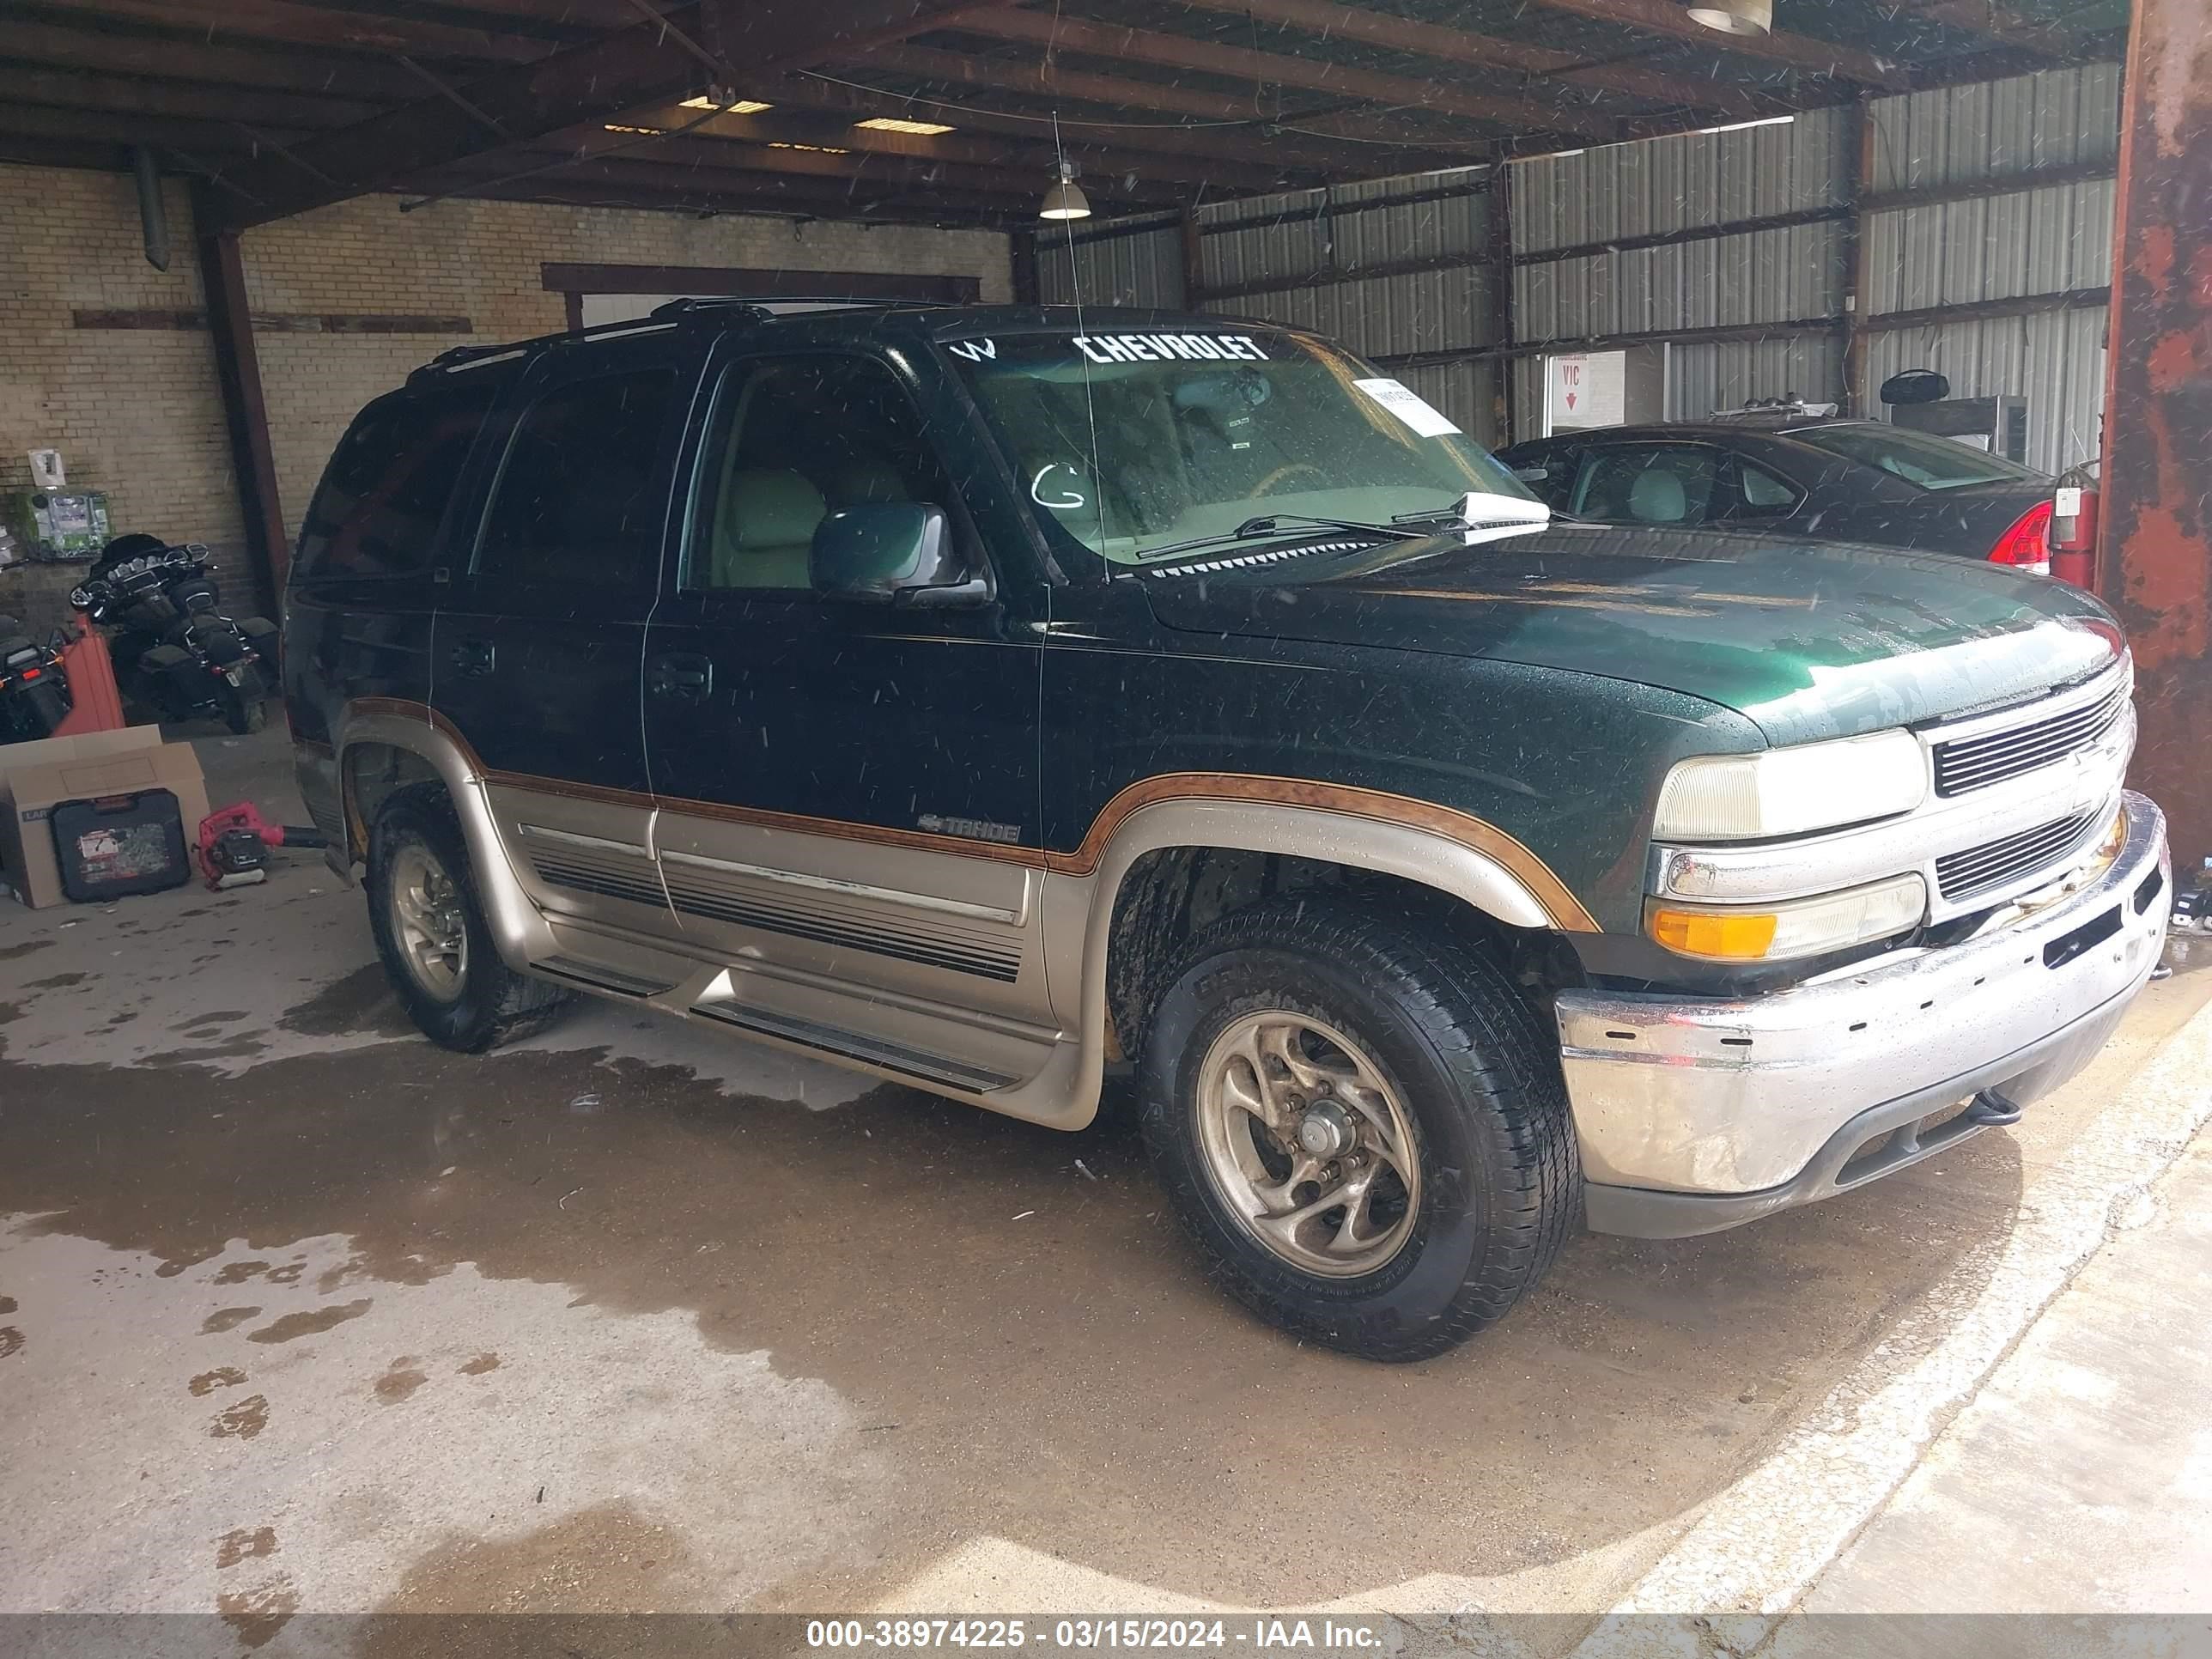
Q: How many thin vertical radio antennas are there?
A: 1